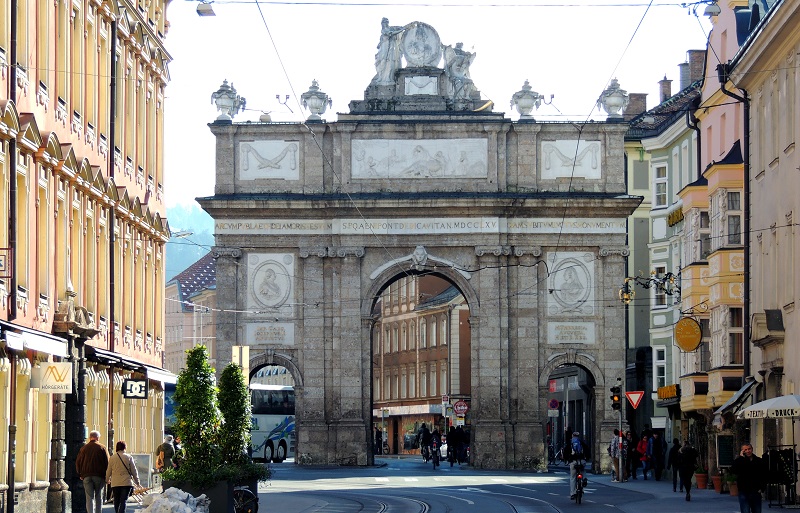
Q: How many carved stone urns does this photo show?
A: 4